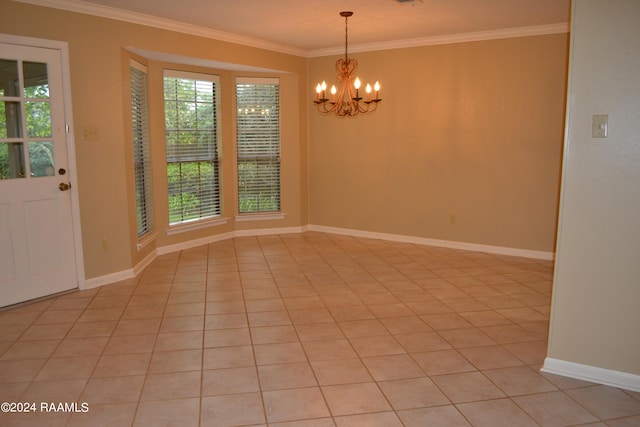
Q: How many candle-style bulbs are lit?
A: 6